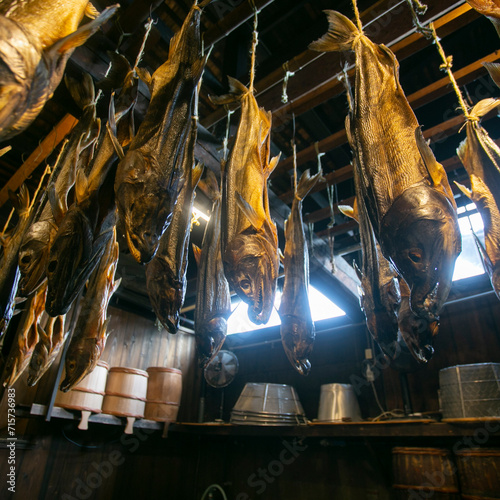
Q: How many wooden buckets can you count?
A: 5